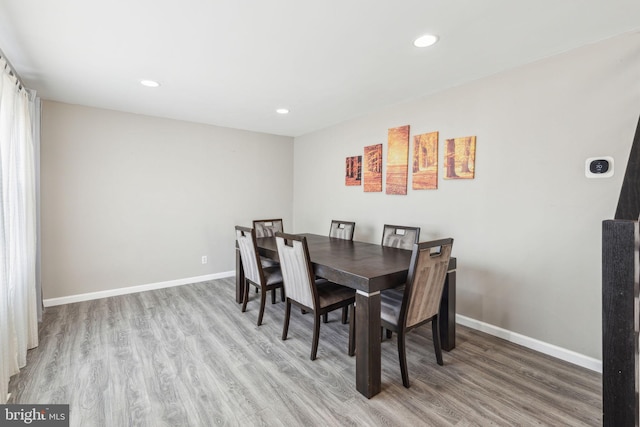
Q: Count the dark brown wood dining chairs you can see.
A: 6